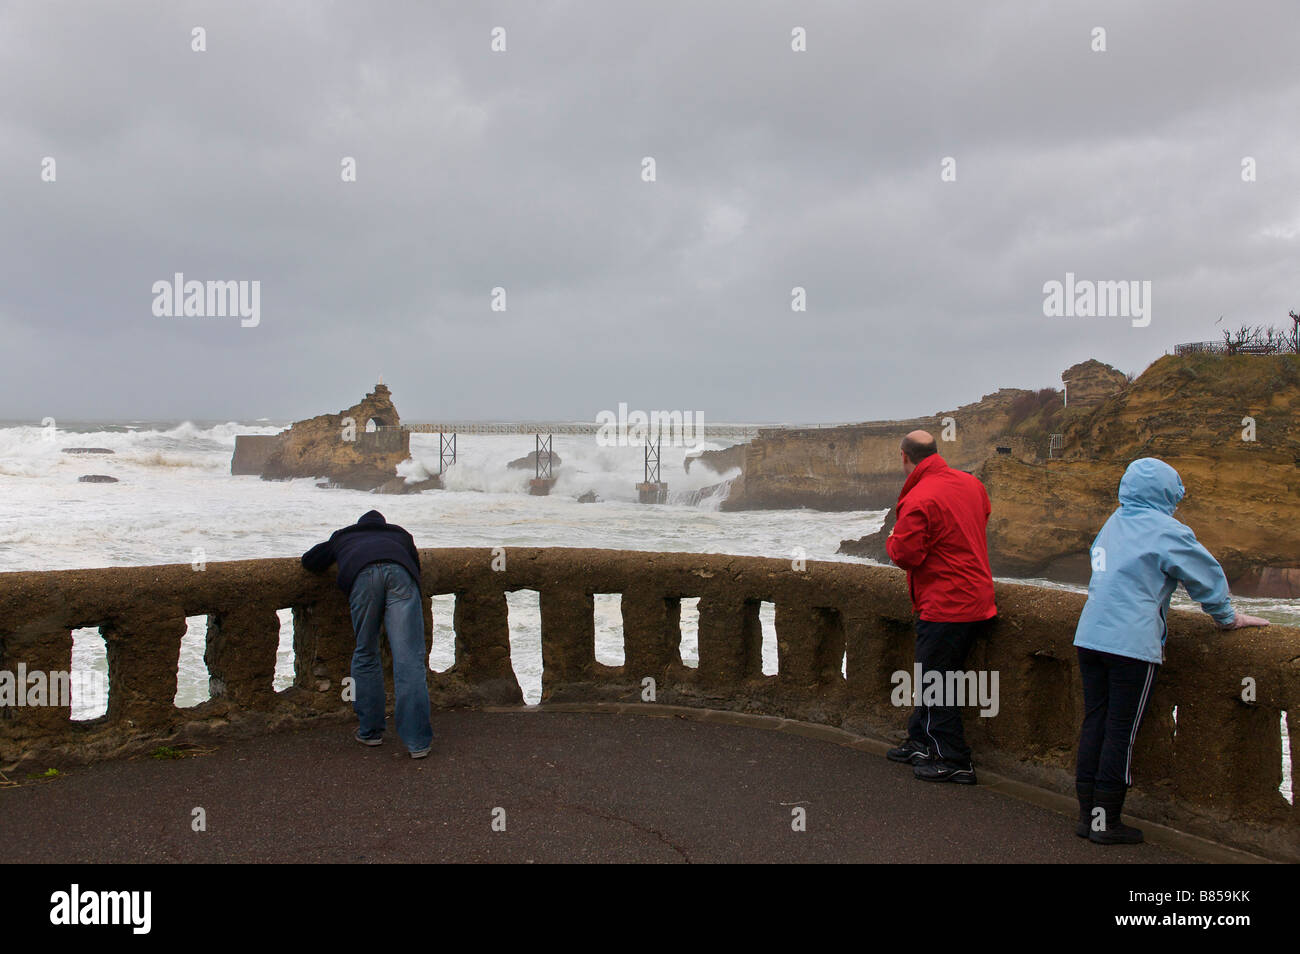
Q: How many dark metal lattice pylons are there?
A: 3